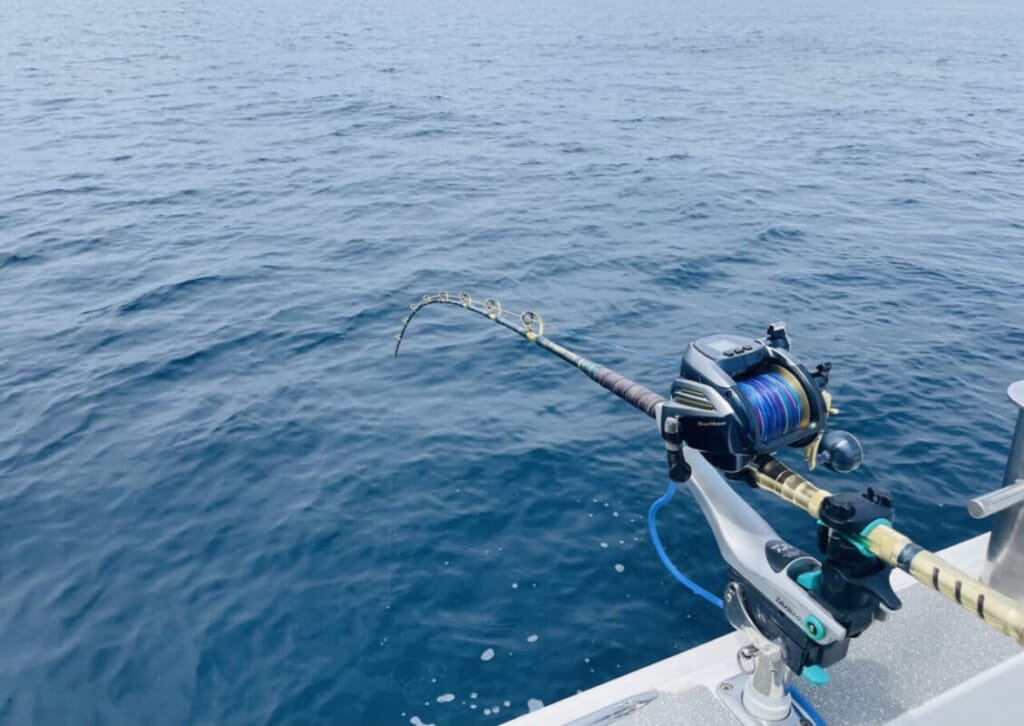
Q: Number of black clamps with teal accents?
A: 1